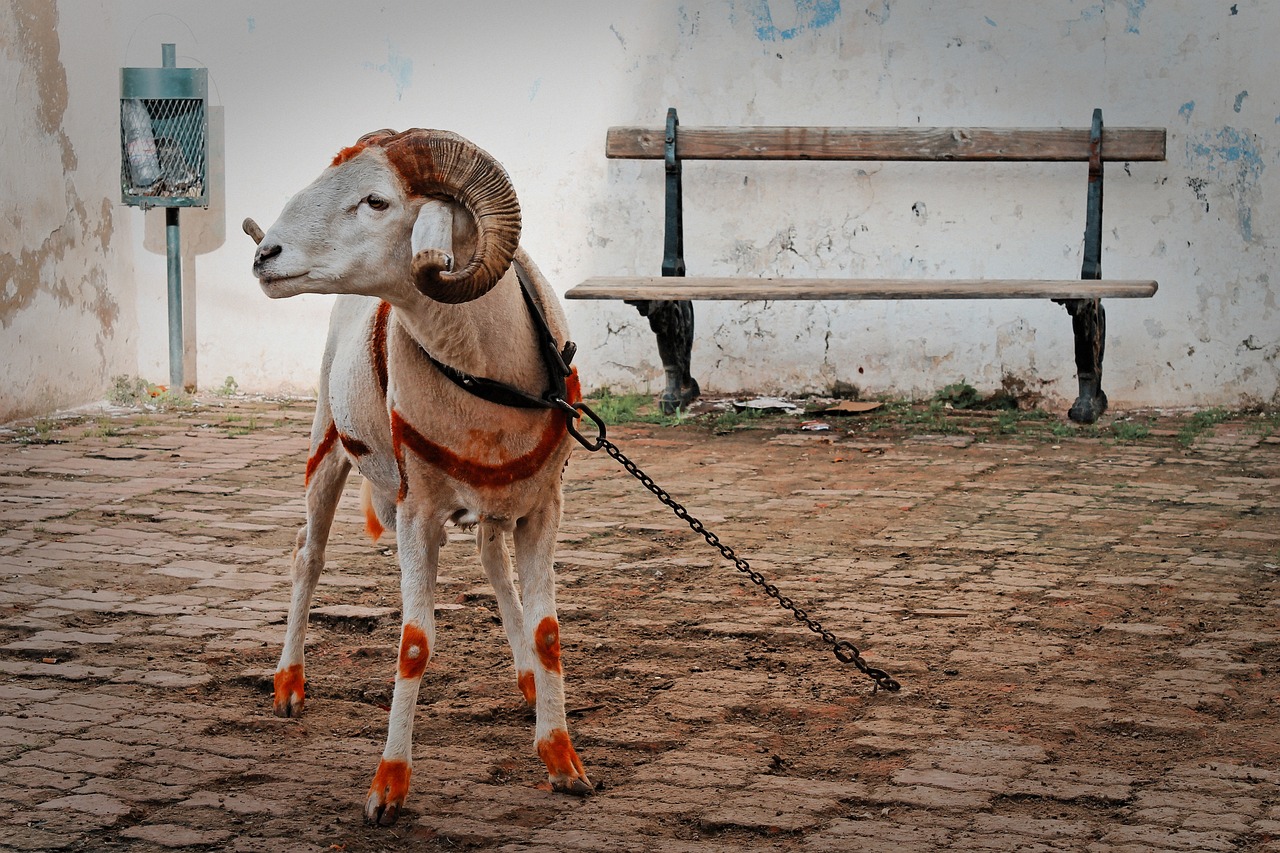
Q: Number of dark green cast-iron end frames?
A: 2